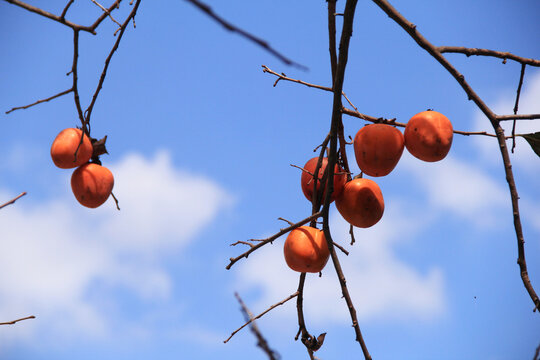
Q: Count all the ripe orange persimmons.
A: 7